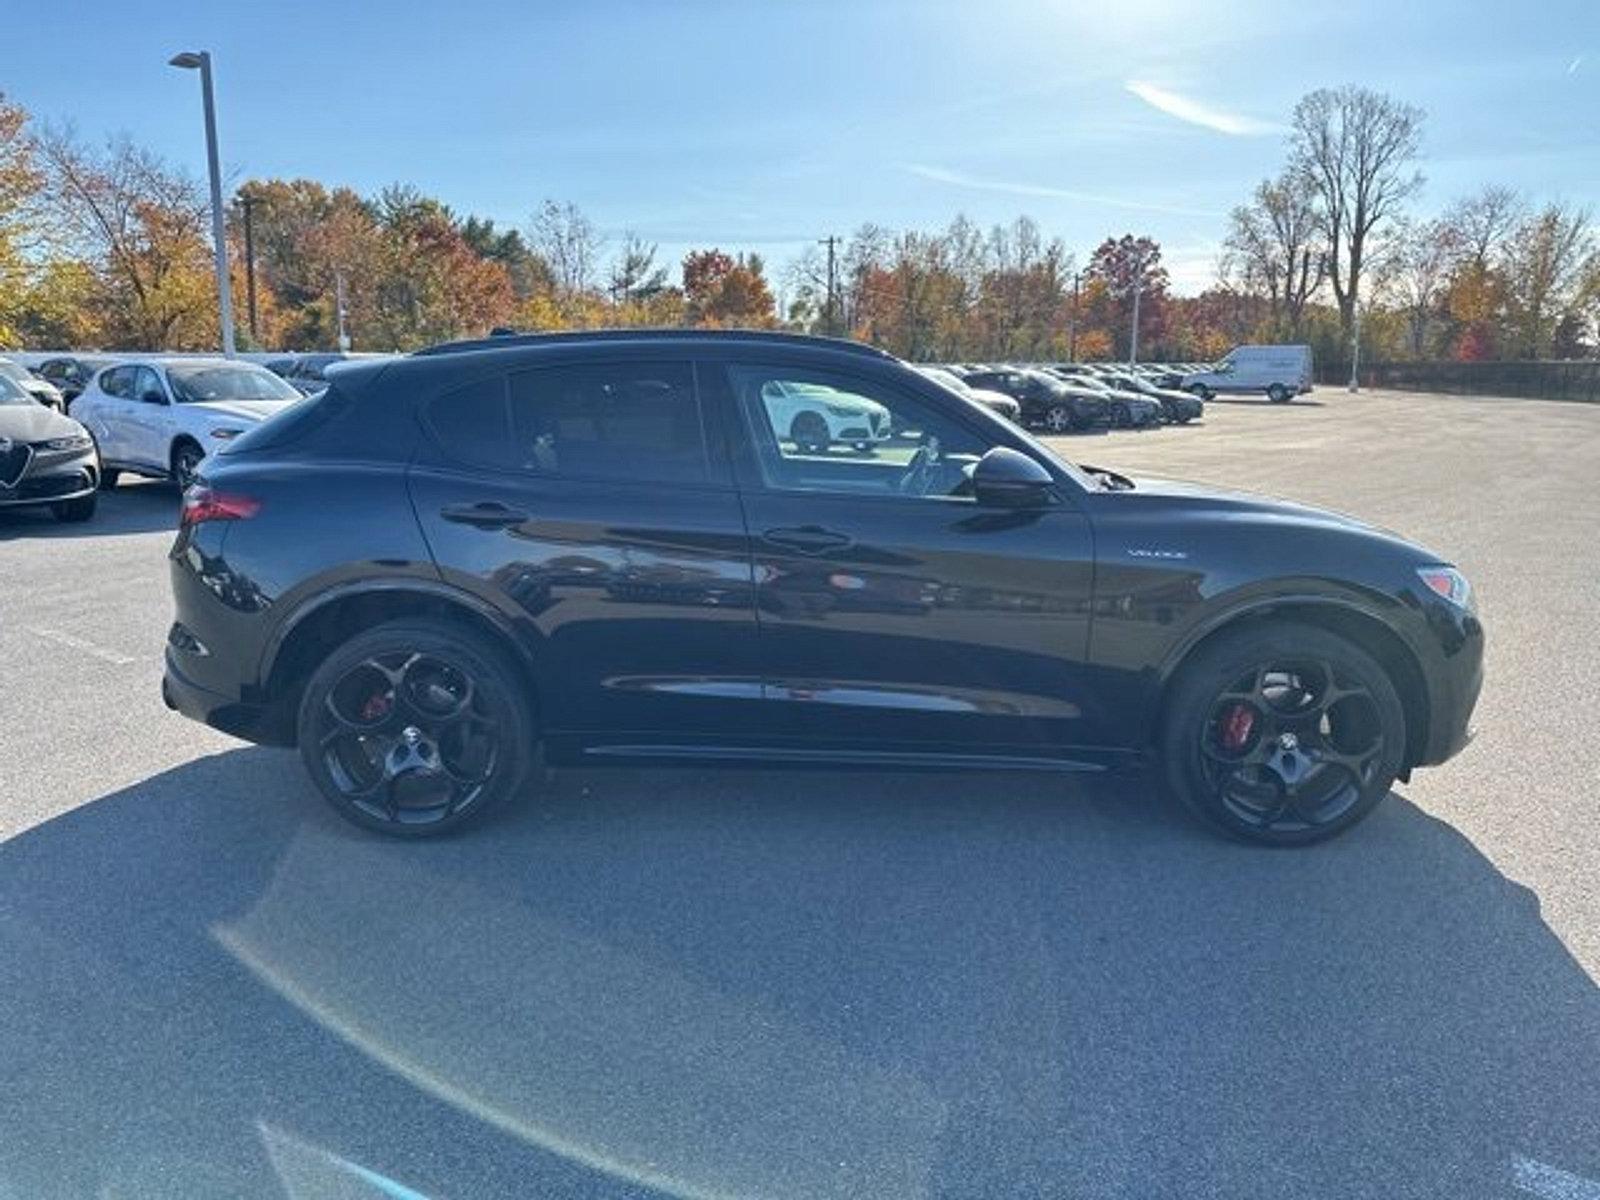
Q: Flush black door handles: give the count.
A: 2